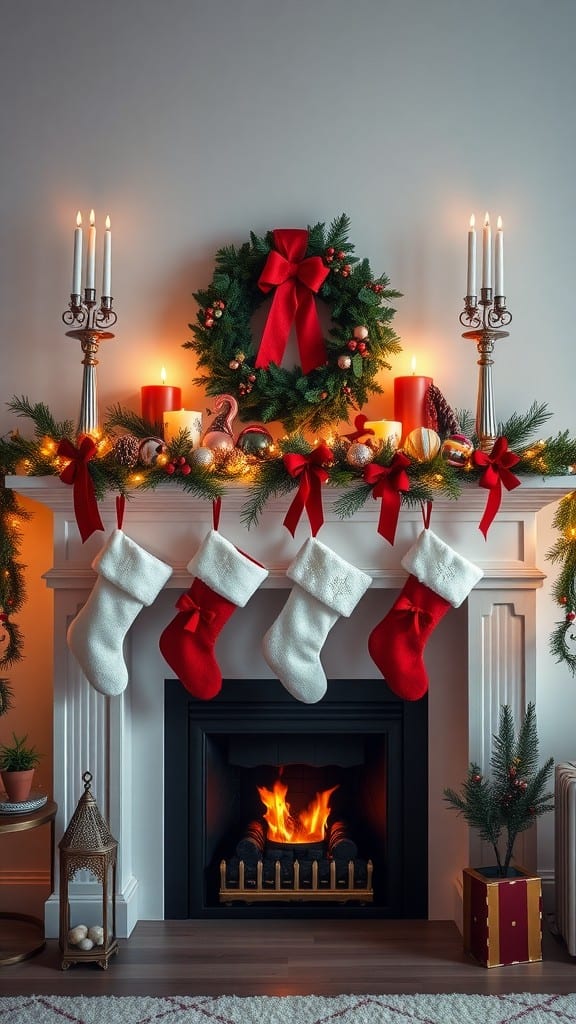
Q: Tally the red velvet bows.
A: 7